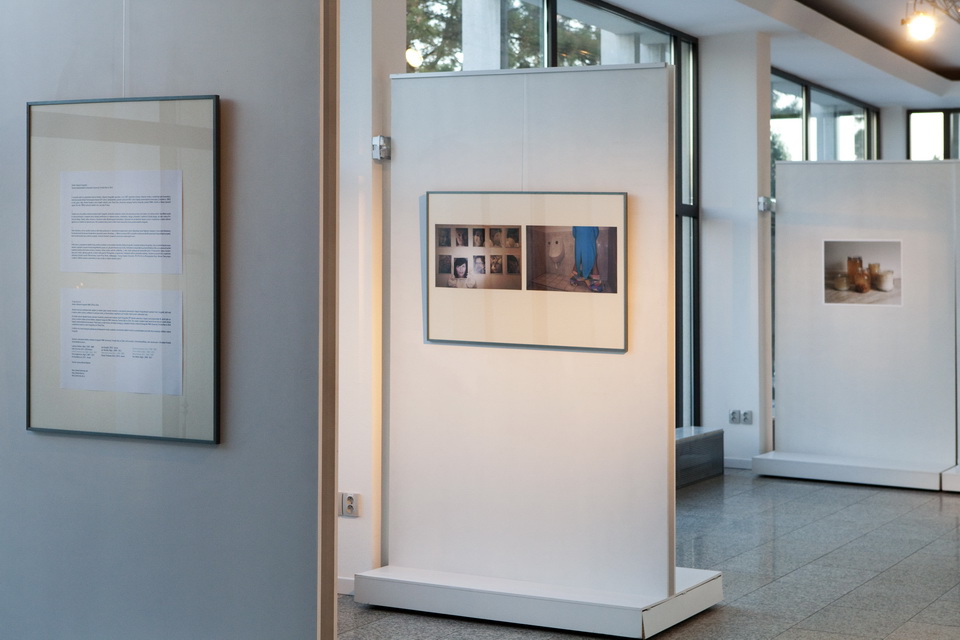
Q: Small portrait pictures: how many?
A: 10